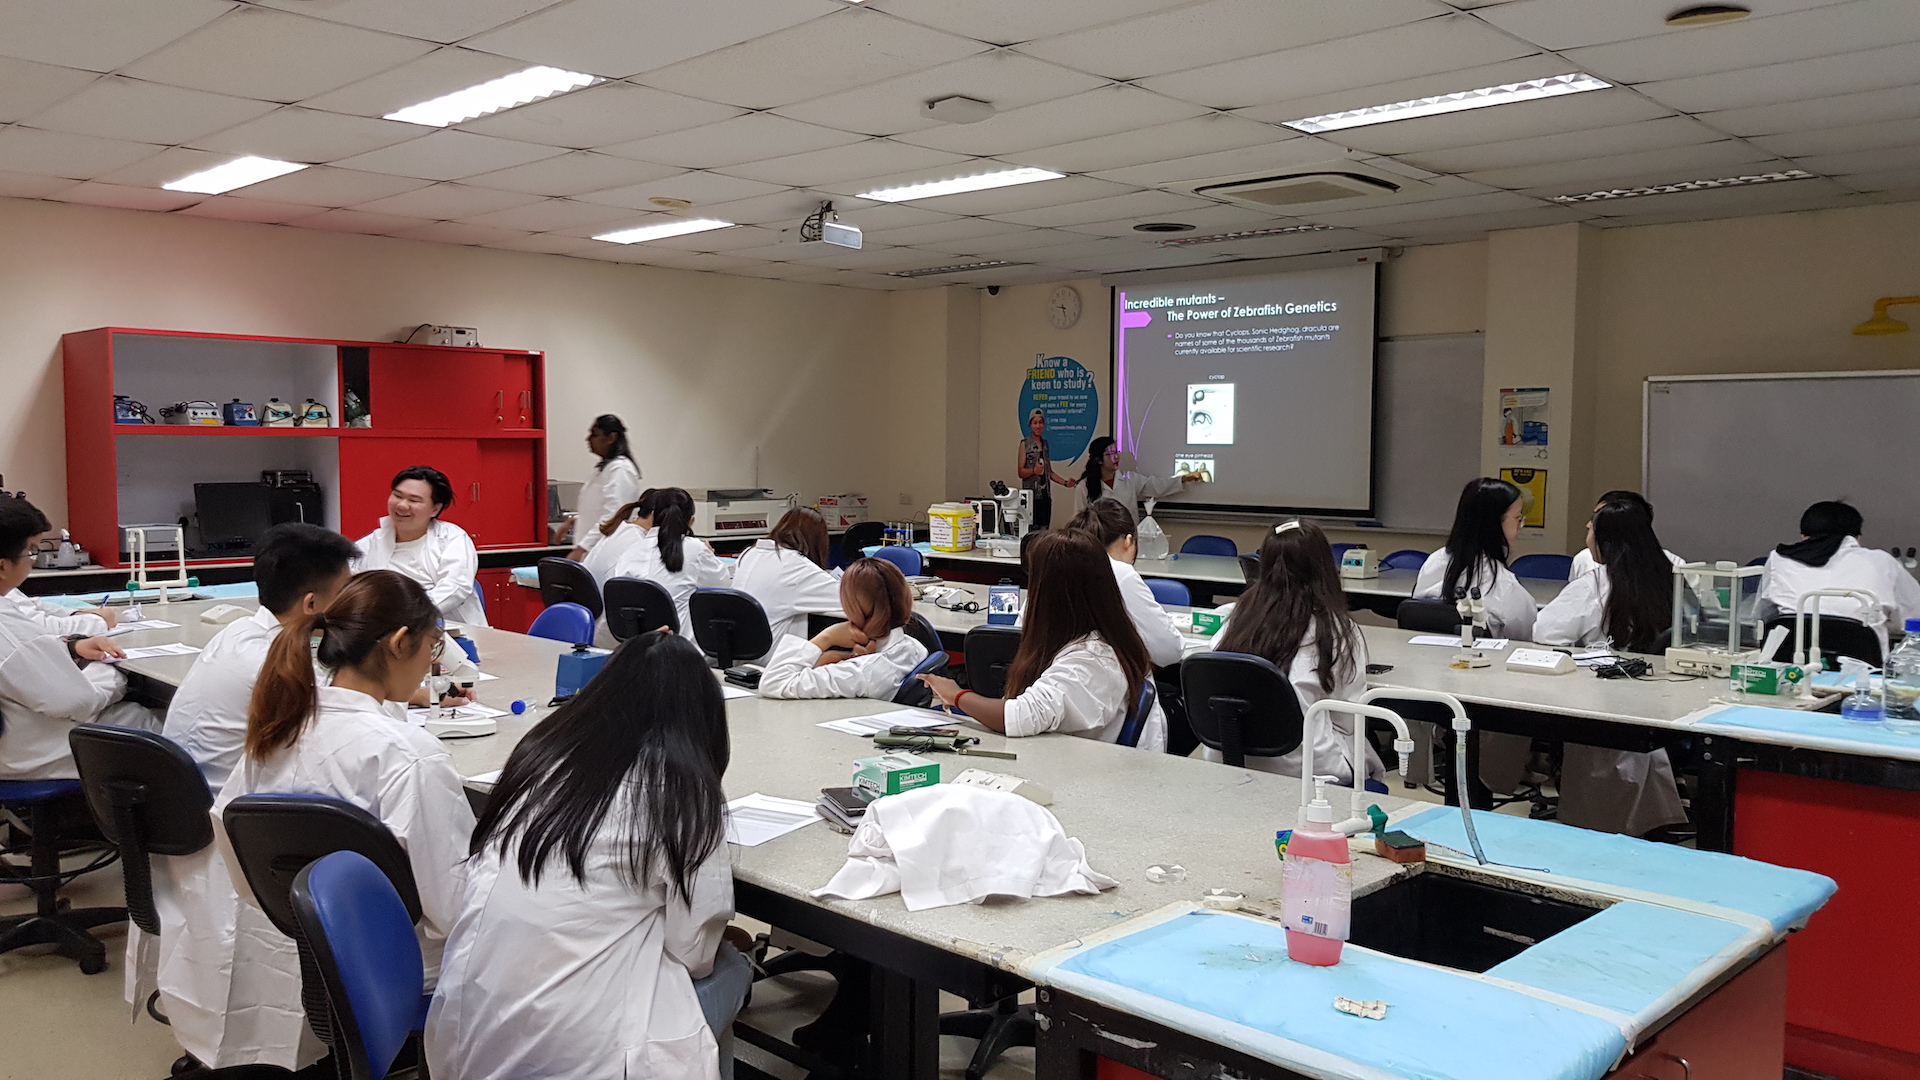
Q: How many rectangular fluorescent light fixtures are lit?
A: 5